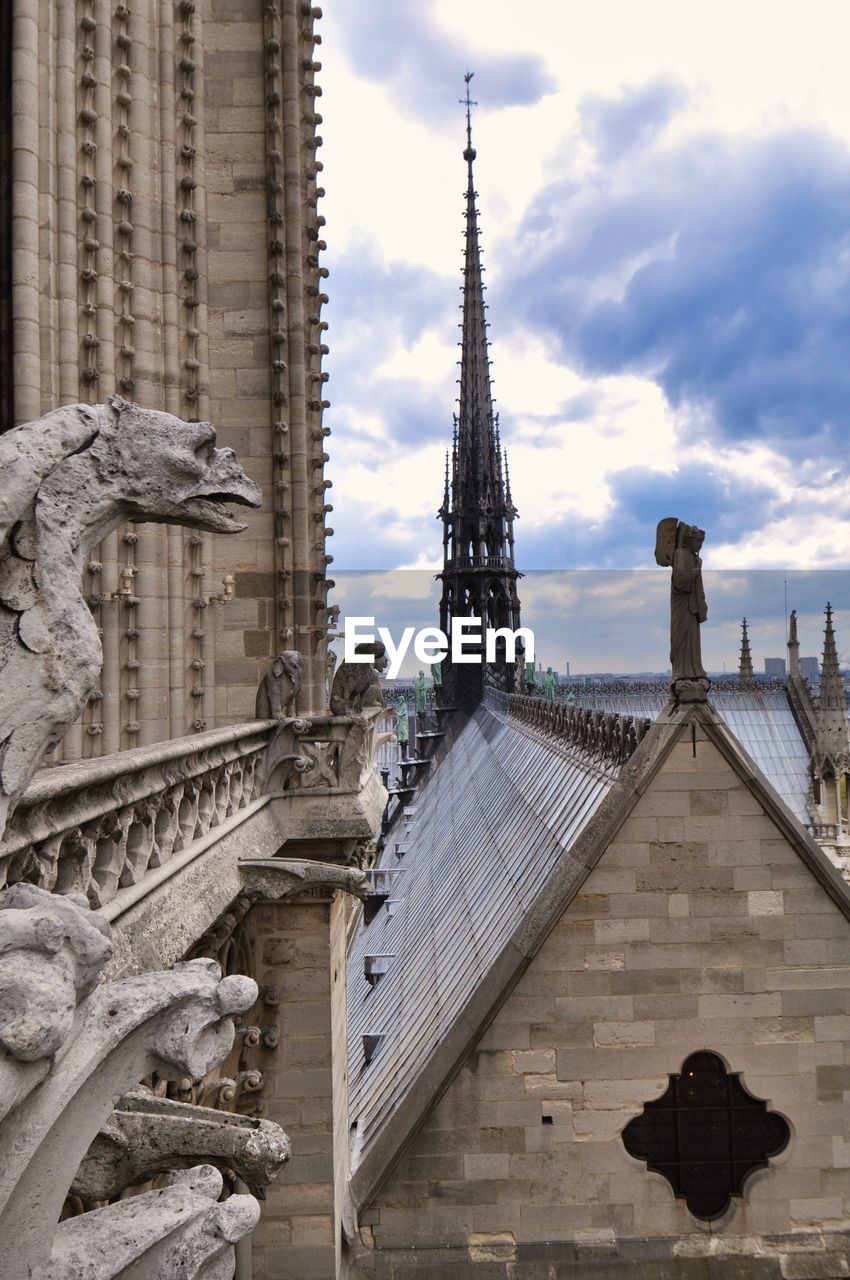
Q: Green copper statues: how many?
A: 6